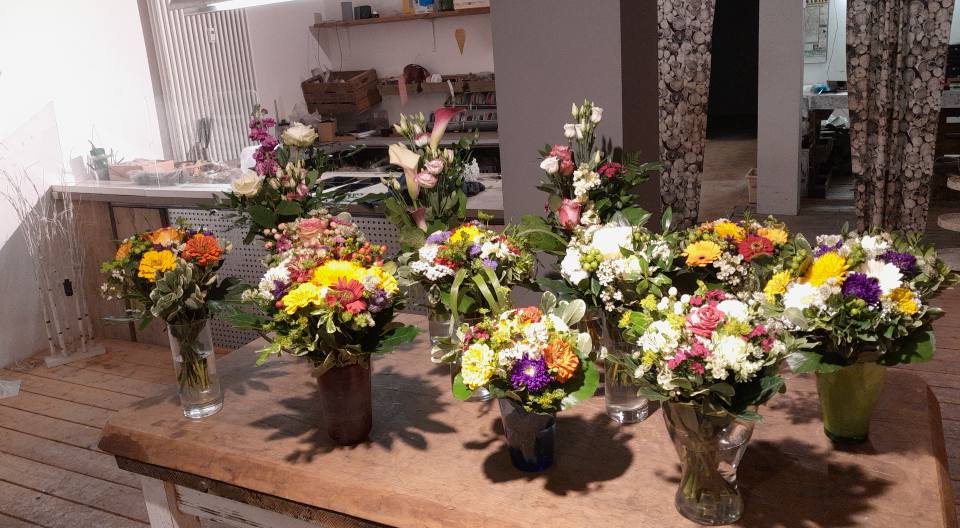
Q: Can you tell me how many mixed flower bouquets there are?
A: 12